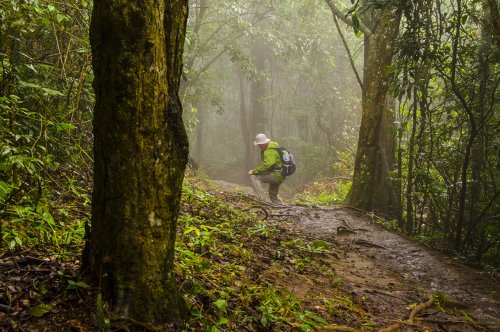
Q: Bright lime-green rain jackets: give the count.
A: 1